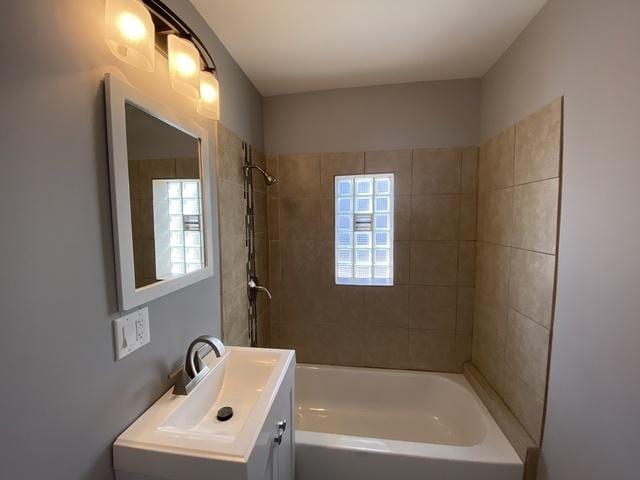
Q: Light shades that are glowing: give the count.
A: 3